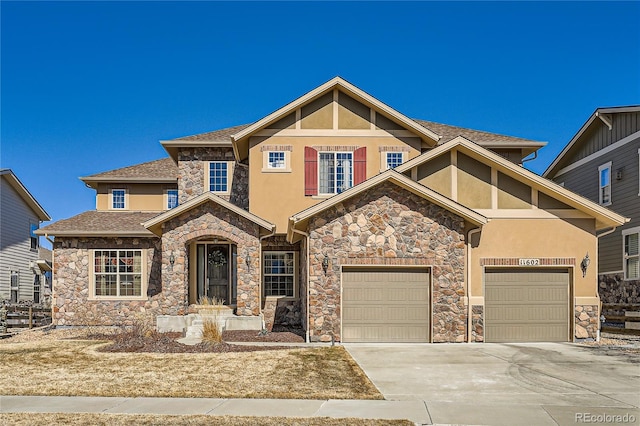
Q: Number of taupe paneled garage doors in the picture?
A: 2